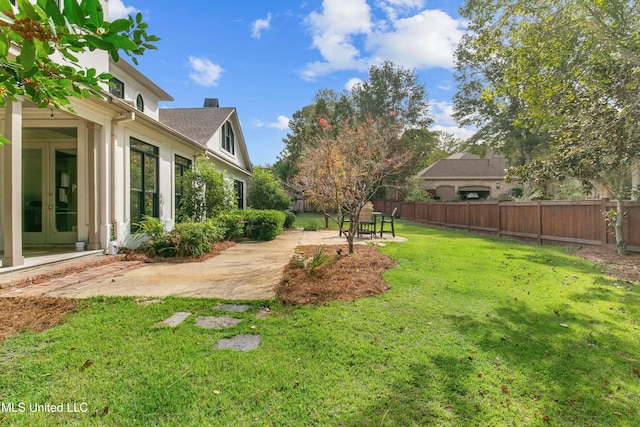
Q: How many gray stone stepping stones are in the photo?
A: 4